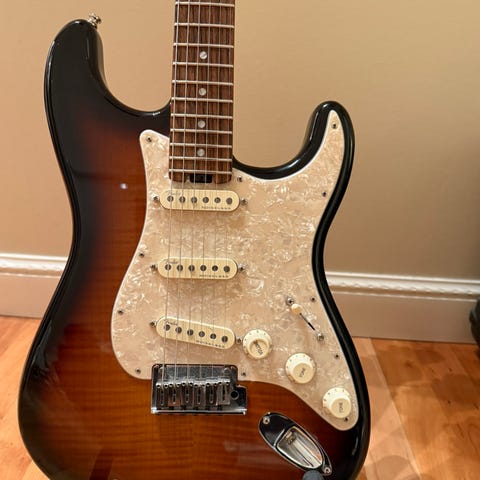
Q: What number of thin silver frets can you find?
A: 11